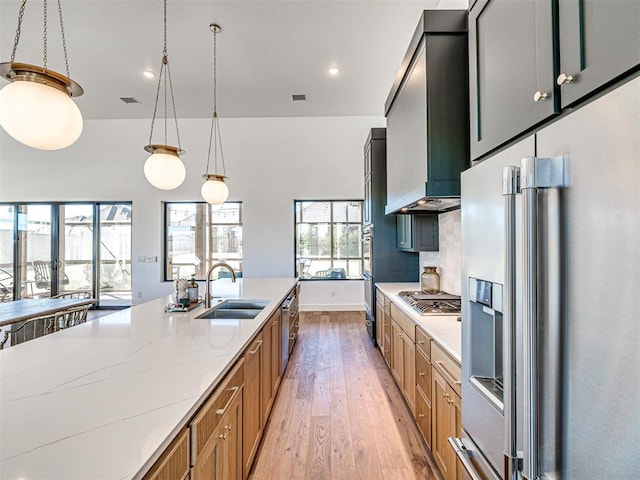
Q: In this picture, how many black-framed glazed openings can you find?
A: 3